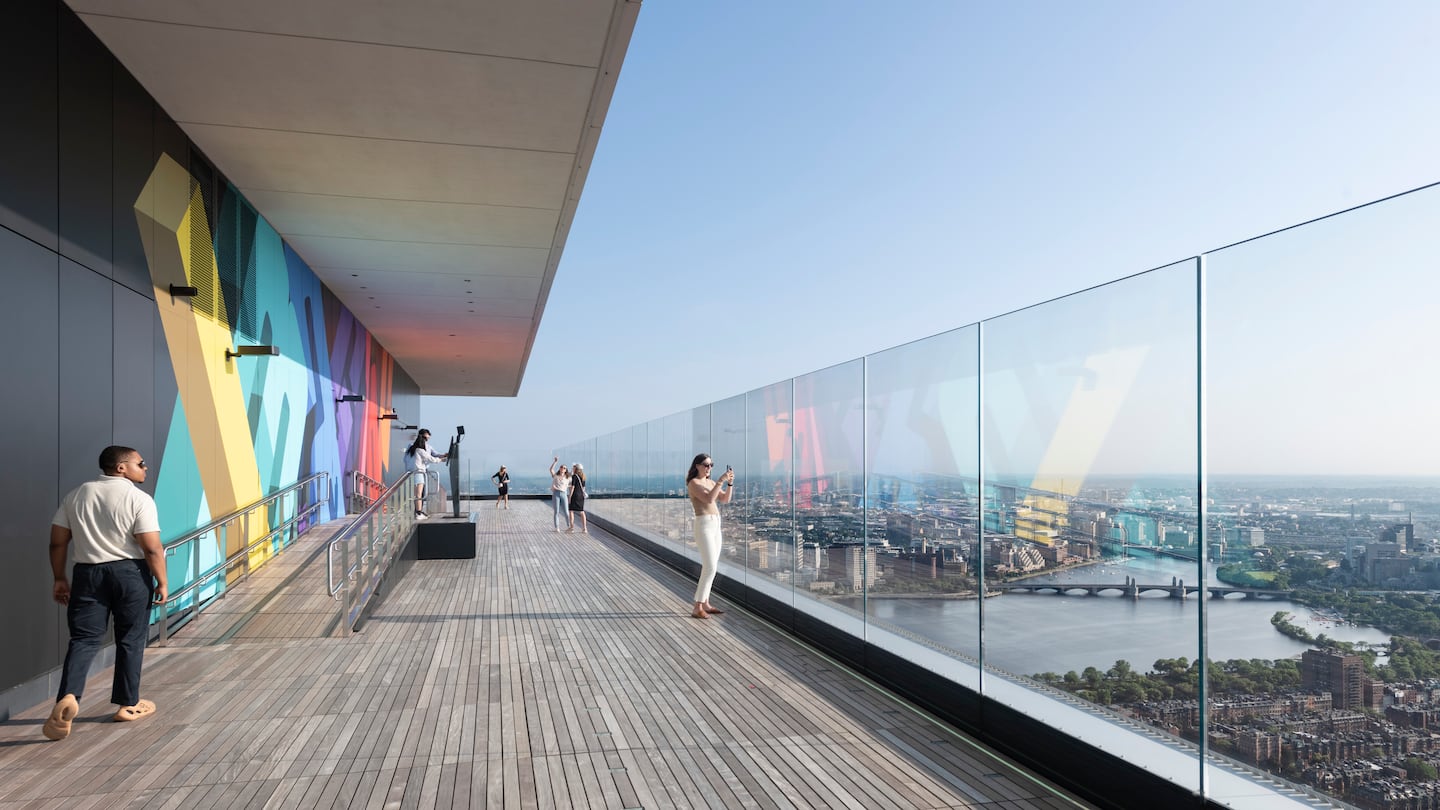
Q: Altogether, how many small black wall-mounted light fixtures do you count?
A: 5